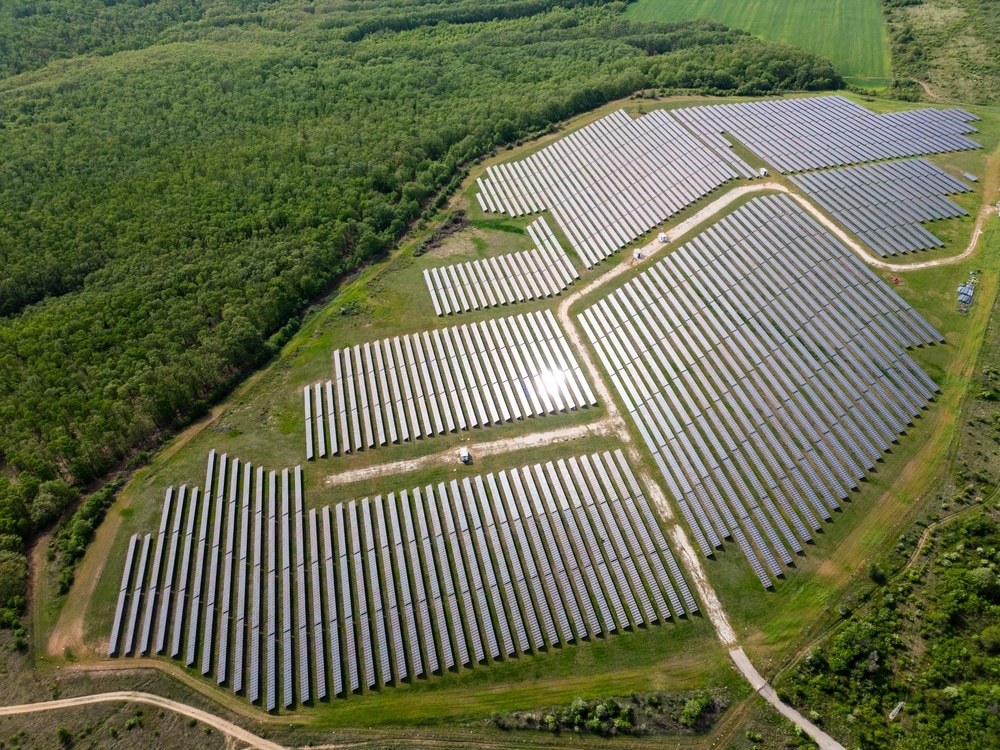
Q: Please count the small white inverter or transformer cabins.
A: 4